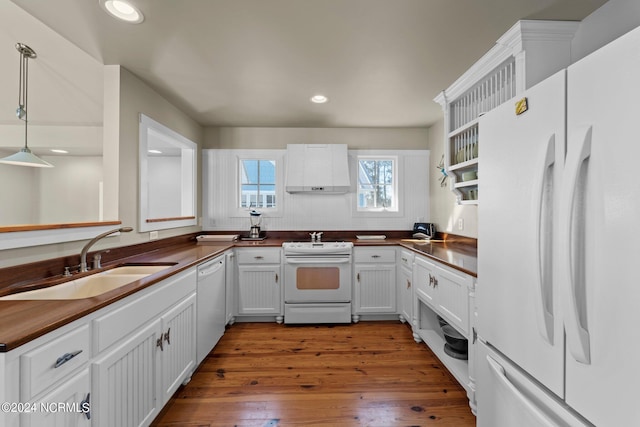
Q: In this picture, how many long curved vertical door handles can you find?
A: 2